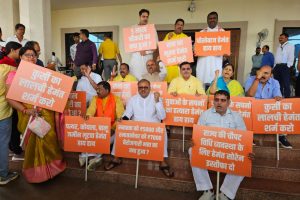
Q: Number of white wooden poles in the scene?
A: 6